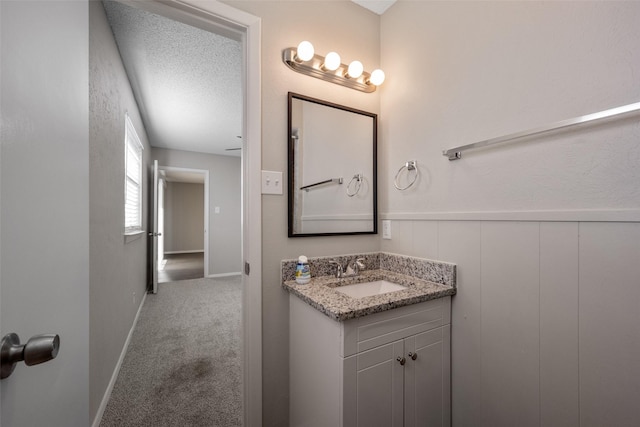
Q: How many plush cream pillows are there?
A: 0